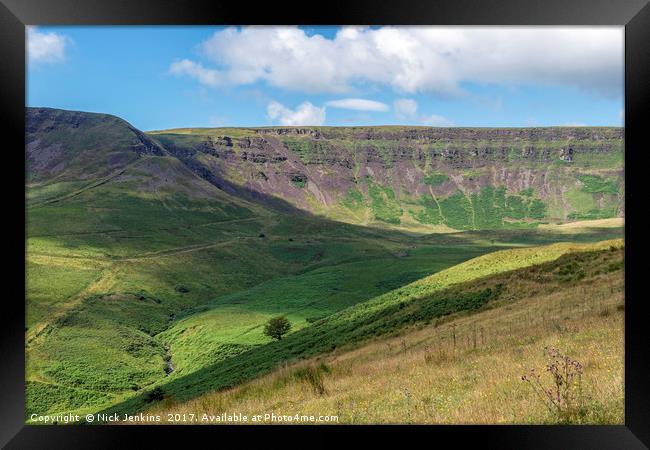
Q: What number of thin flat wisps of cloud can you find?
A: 1